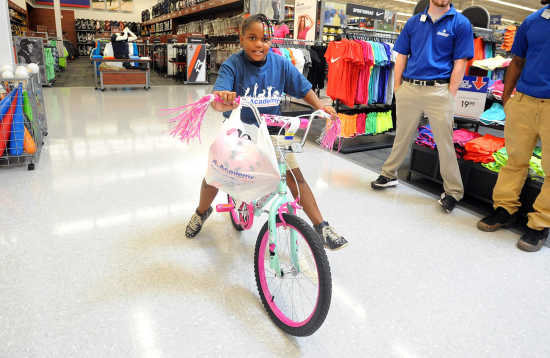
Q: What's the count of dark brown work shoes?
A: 2